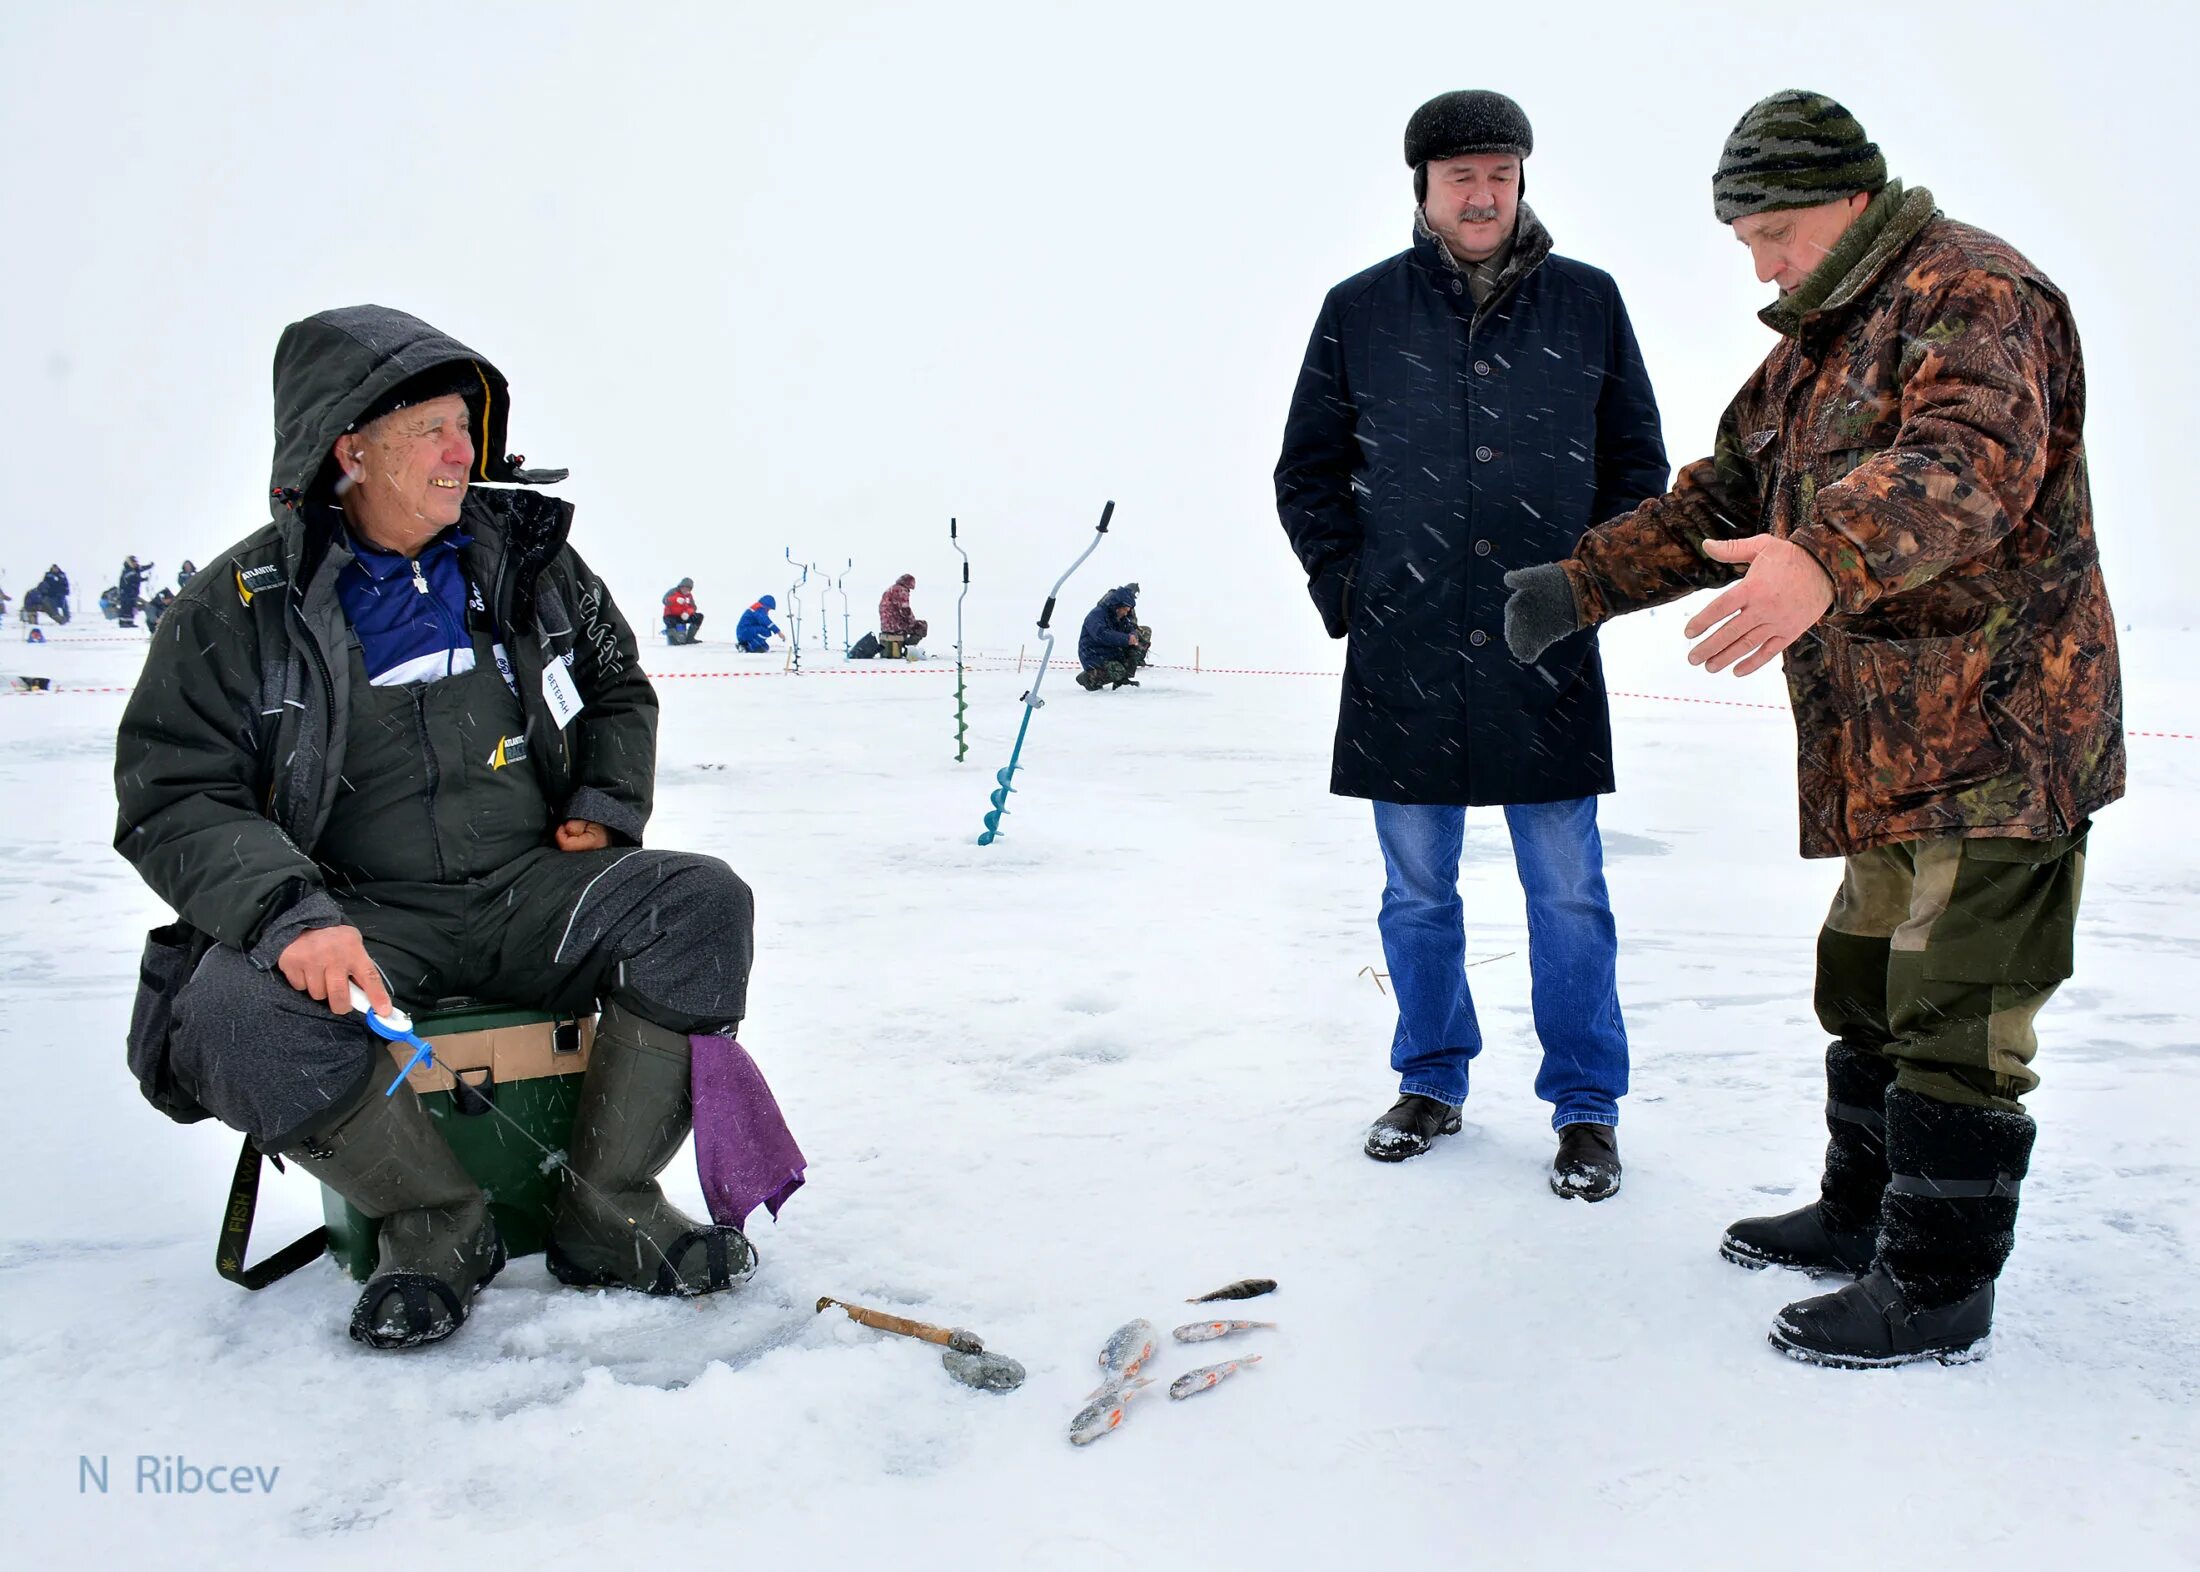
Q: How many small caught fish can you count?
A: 5